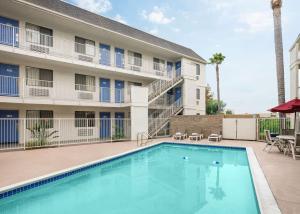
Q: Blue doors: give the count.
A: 13